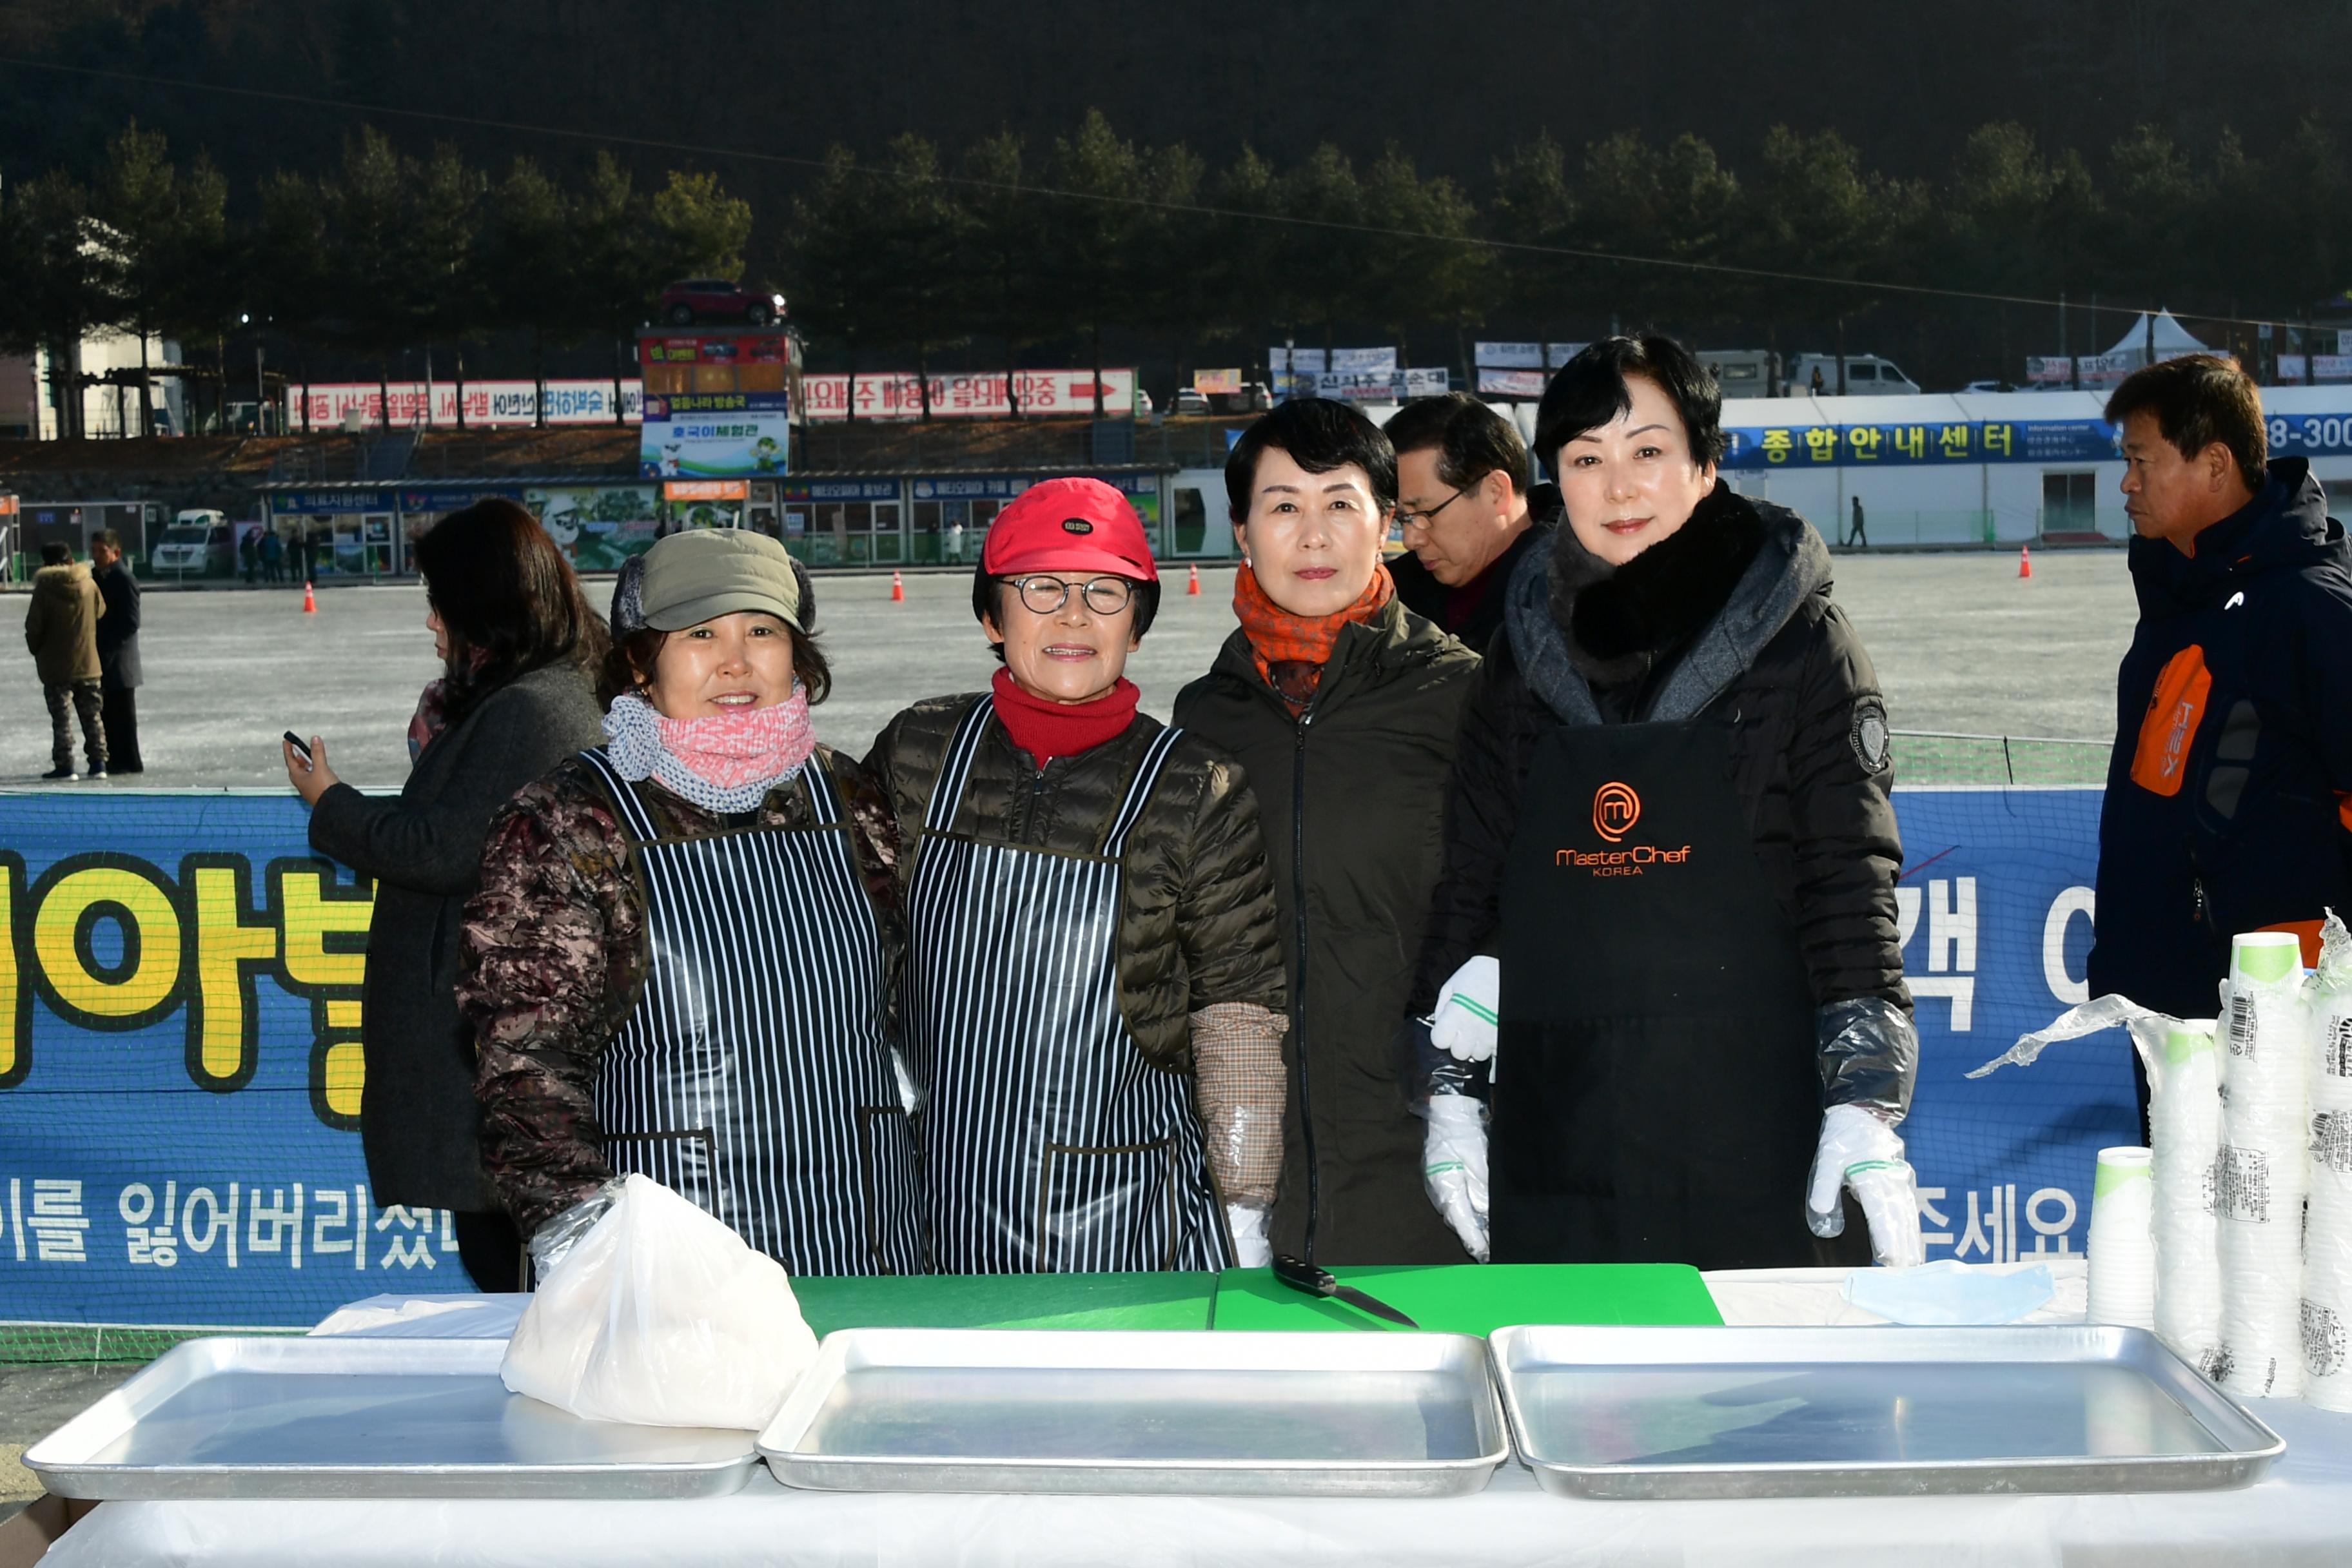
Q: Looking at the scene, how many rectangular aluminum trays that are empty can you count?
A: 2